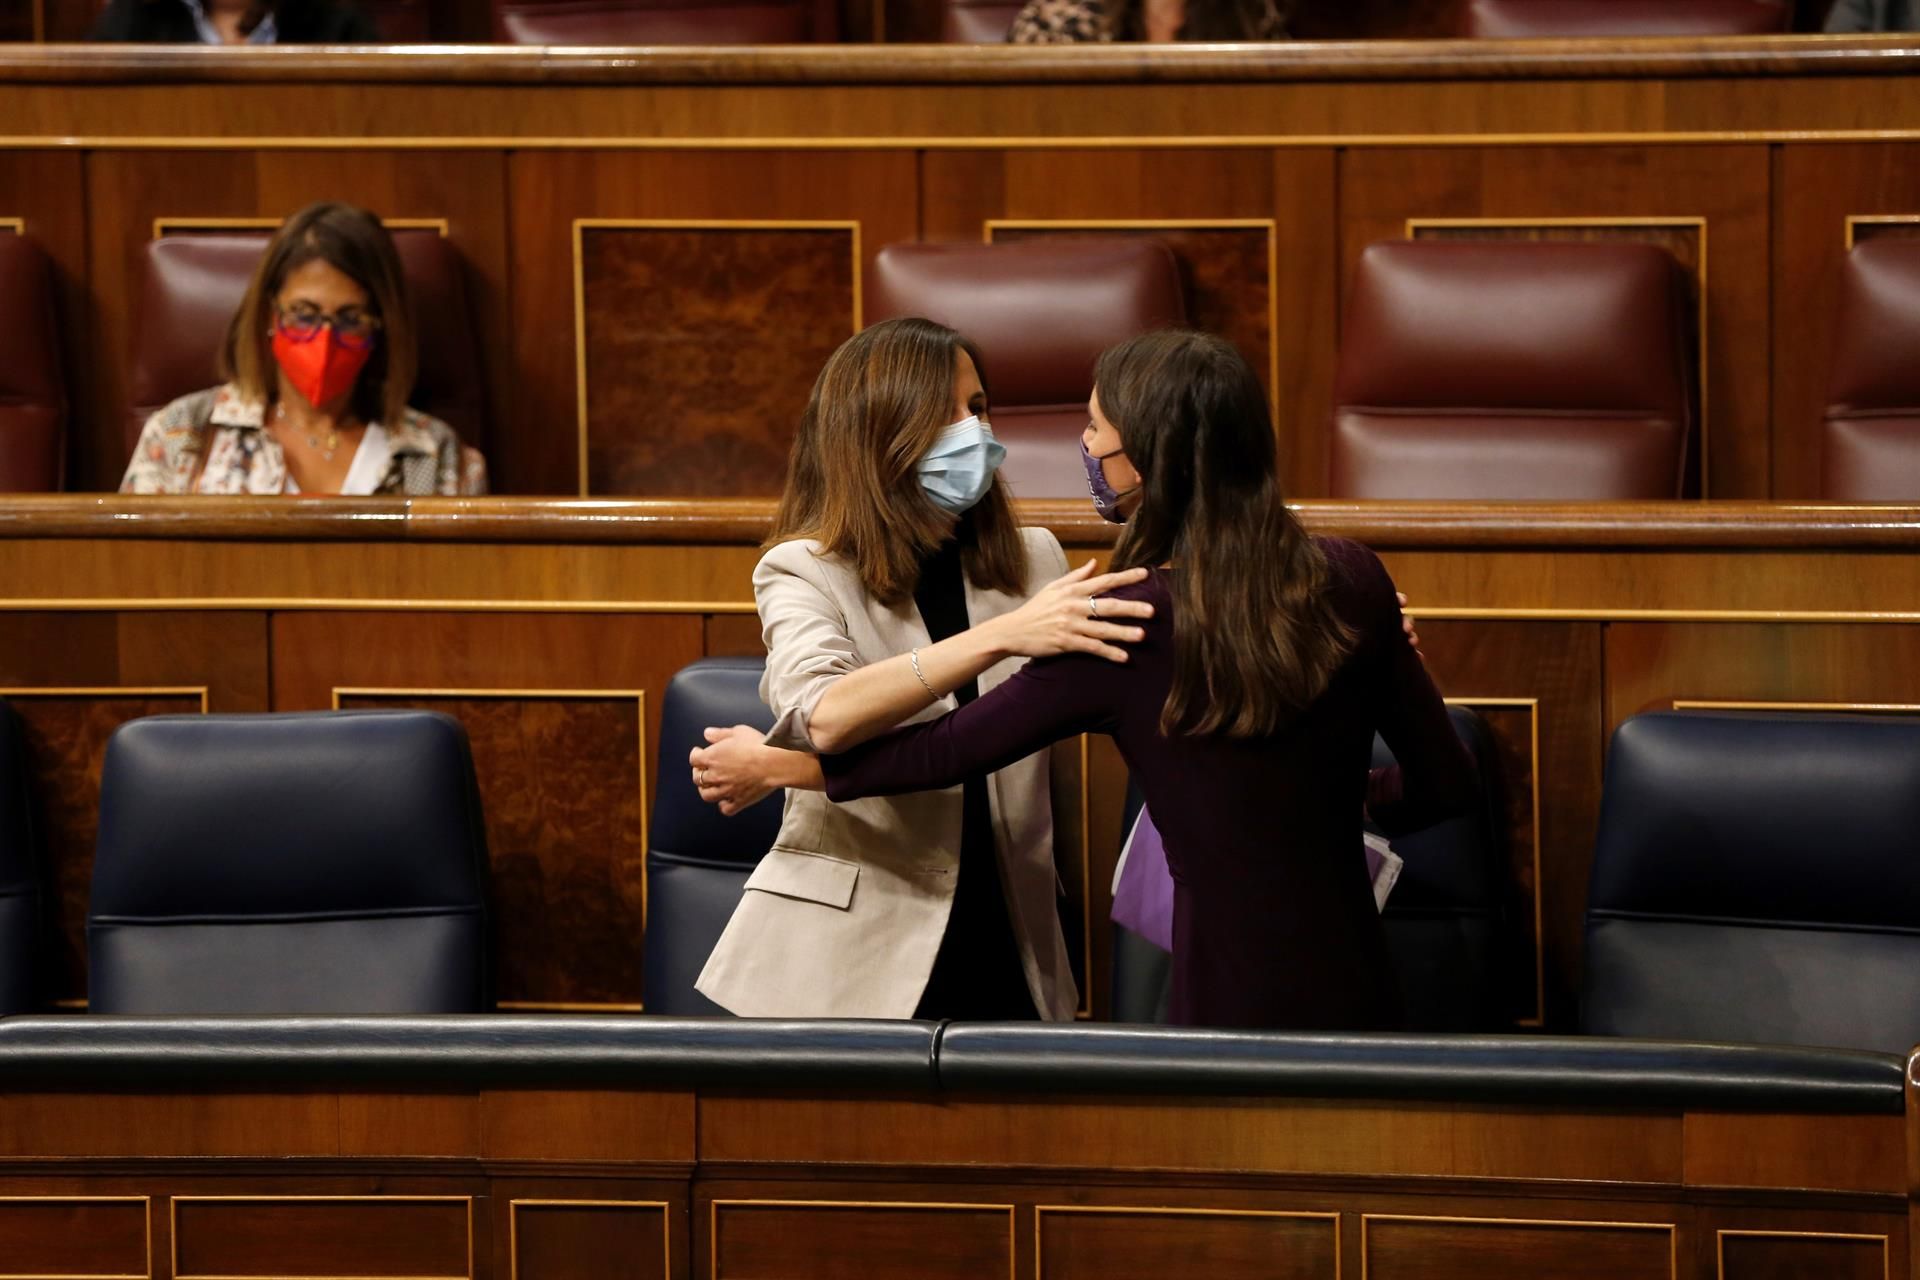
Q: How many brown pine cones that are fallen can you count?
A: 0